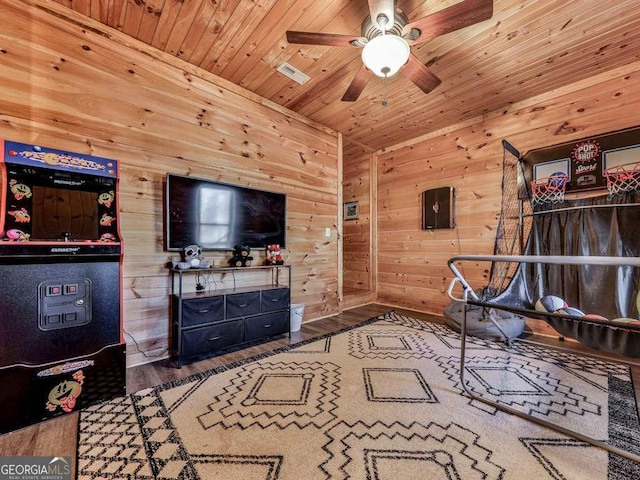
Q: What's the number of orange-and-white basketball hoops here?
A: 2